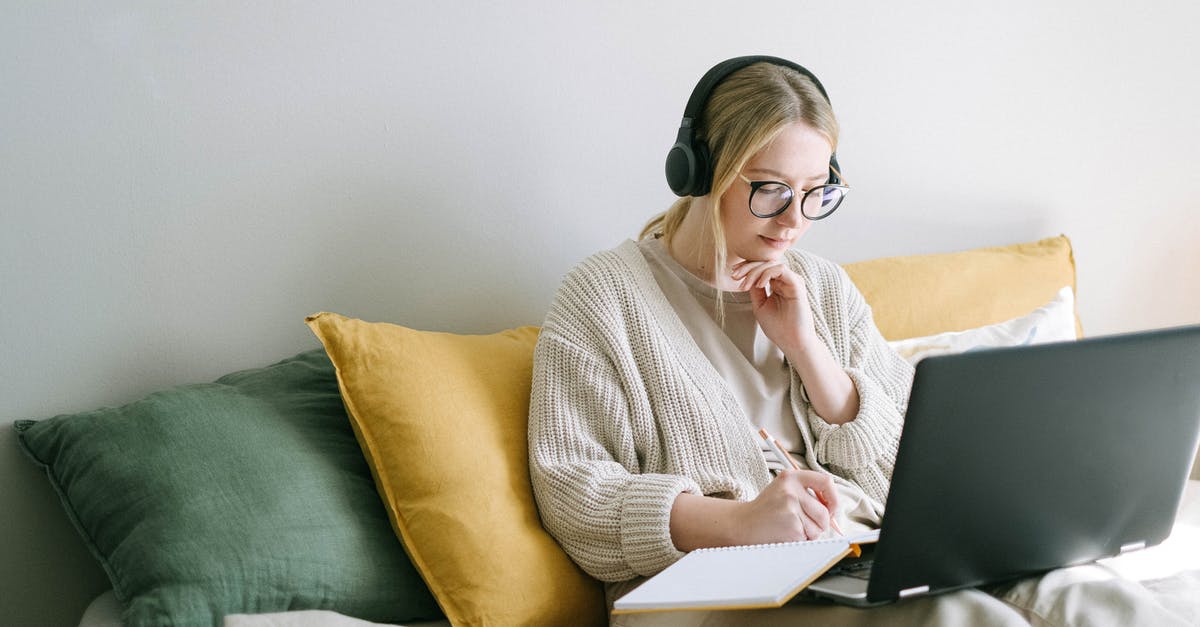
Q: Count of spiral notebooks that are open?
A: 1